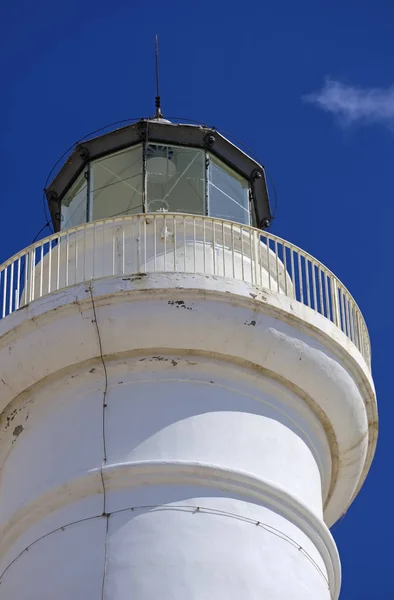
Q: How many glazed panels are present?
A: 4